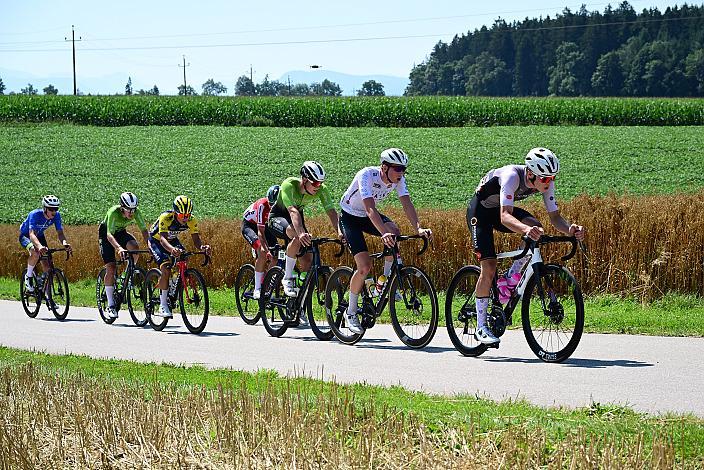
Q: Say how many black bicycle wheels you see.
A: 14